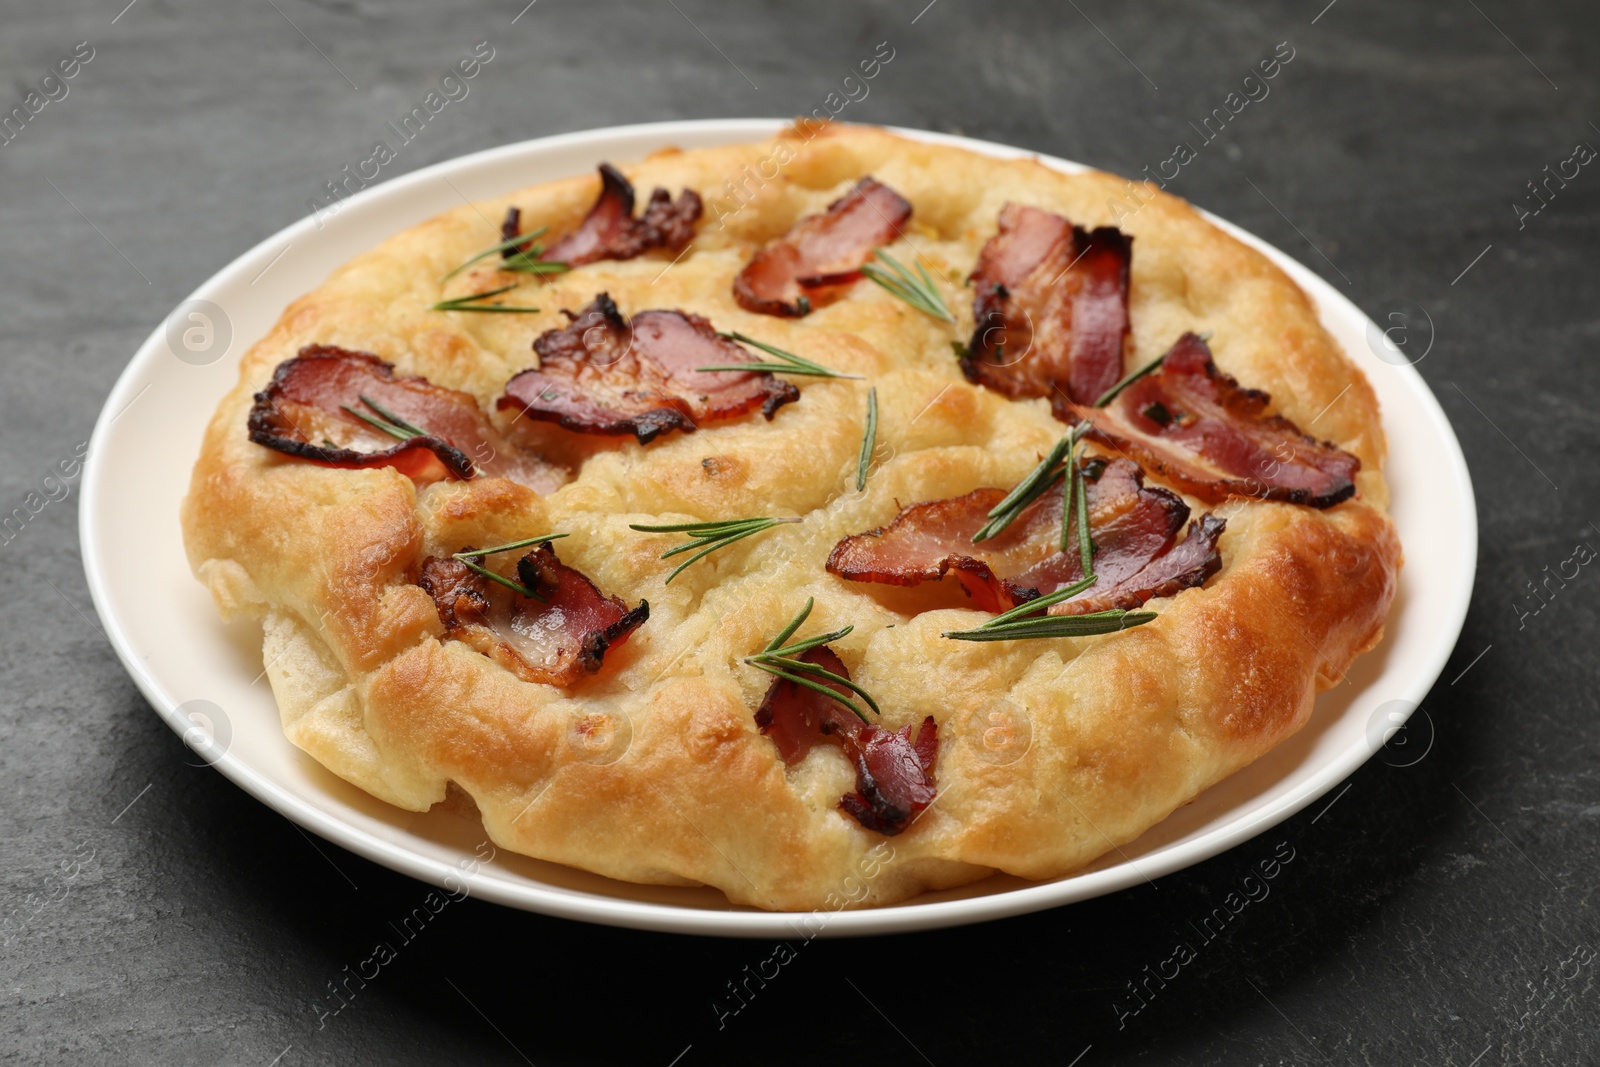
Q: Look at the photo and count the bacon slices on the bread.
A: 9